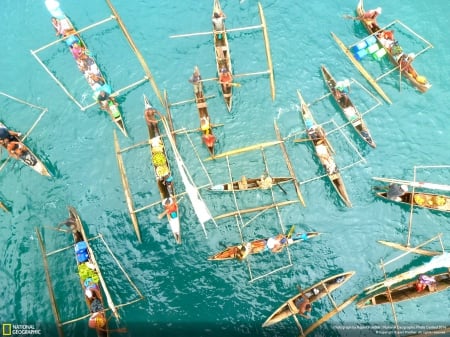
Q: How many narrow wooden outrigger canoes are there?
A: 14